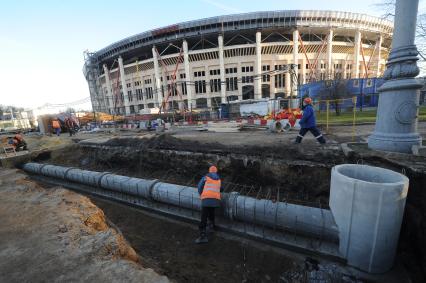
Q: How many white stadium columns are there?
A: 10